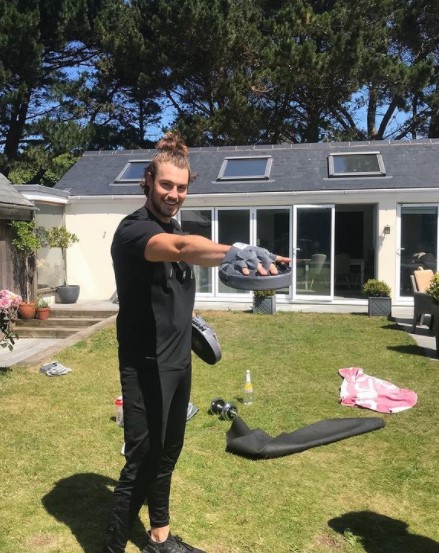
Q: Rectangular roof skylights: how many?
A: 3